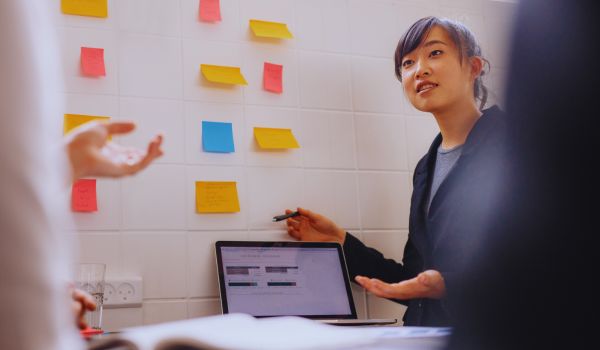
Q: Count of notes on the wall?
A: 11